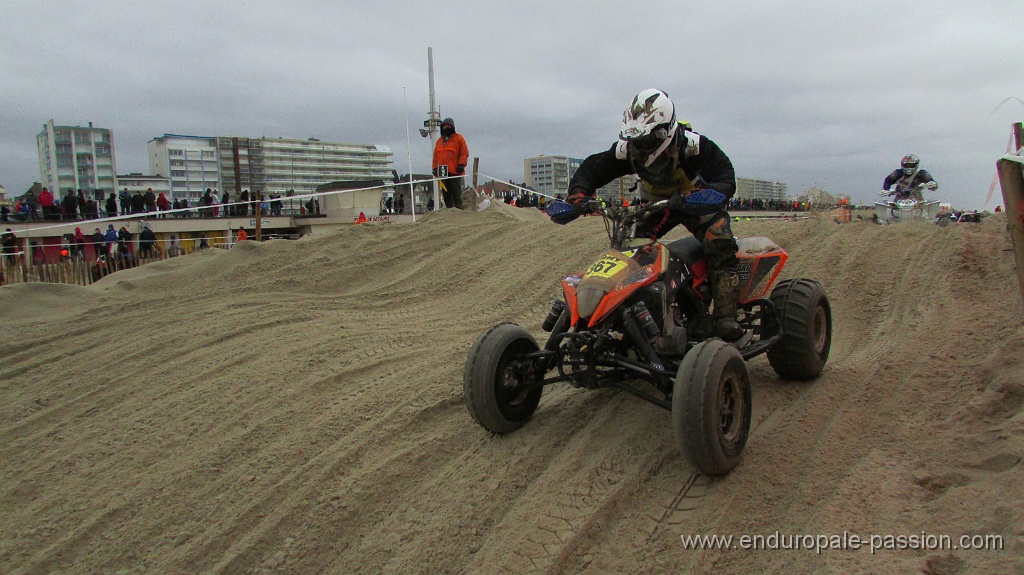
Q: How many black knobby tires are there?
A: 3